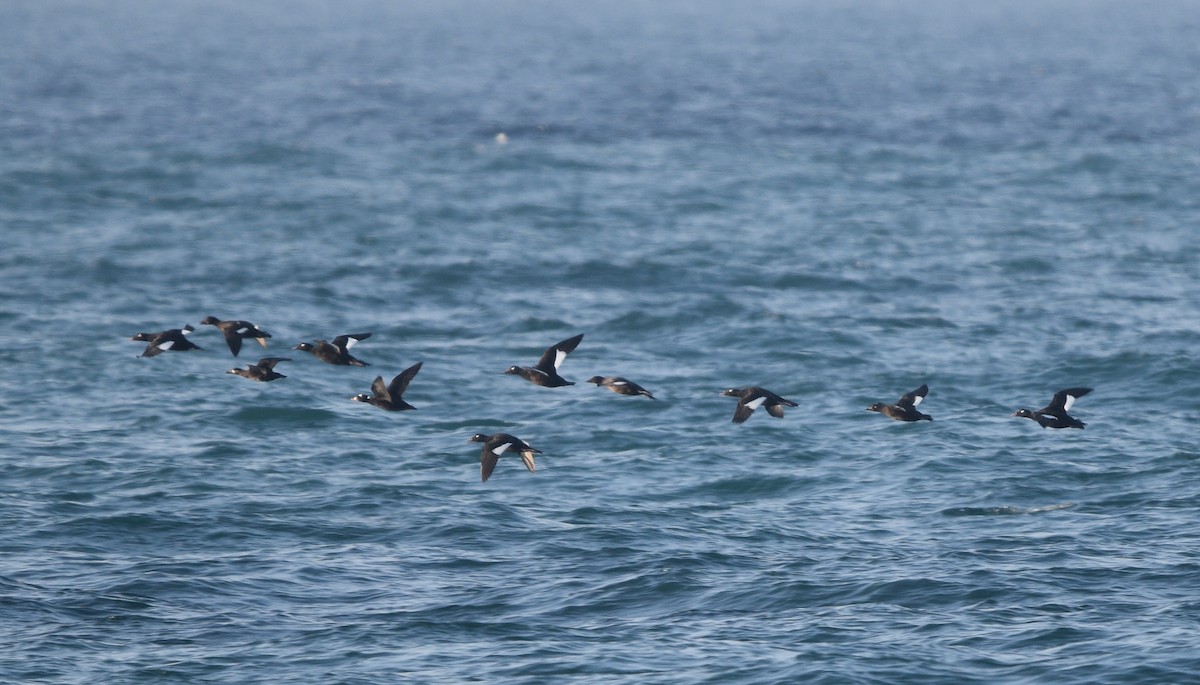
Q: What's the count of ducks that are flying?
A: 11